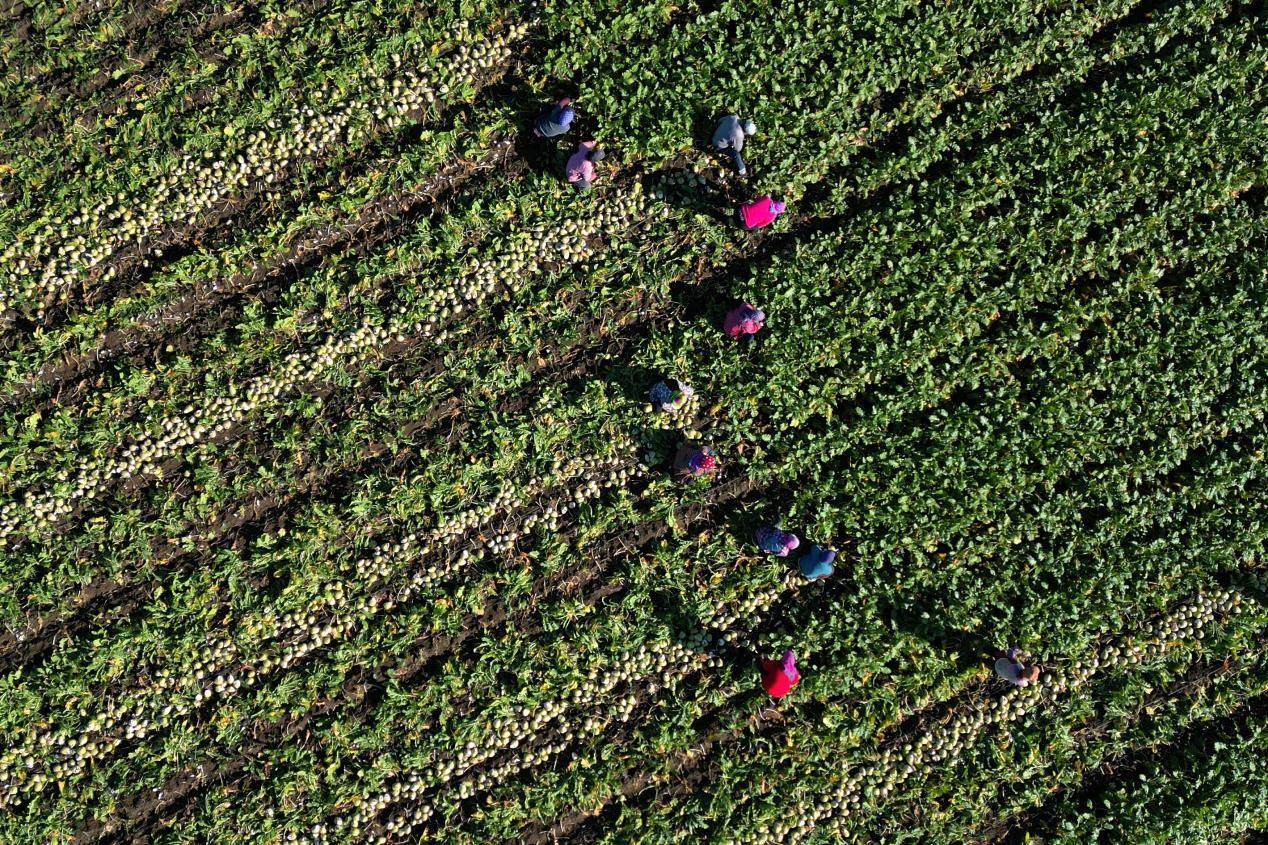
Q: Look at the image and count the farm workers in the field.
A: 11